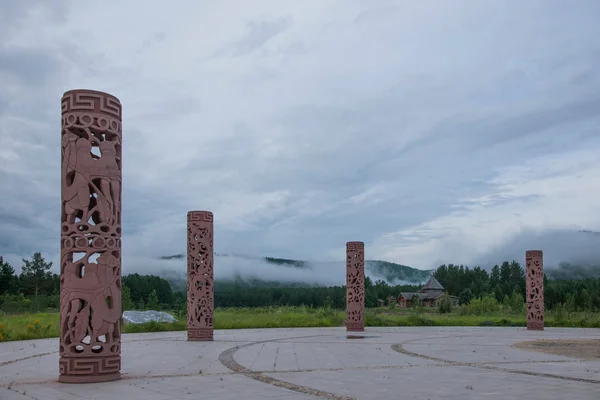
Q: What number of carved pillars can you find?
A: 4